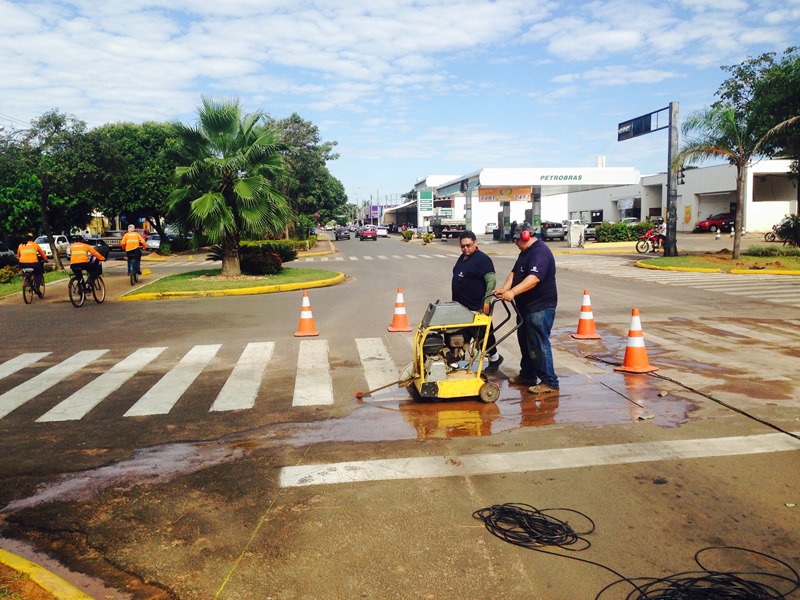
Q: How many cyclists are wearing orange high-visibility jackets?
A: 3